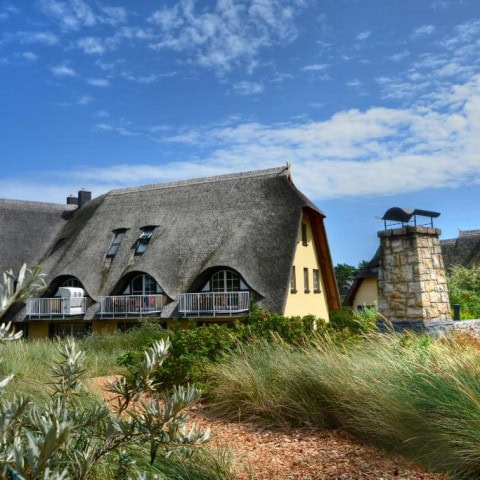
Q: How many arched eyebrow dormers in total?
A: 3